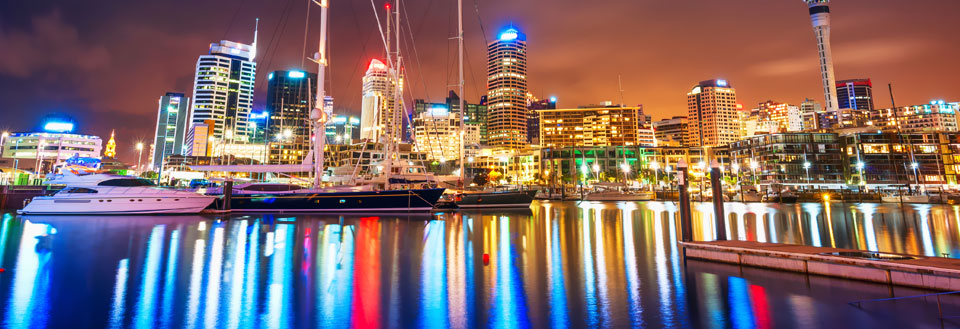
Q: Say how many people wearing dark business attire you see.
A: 0